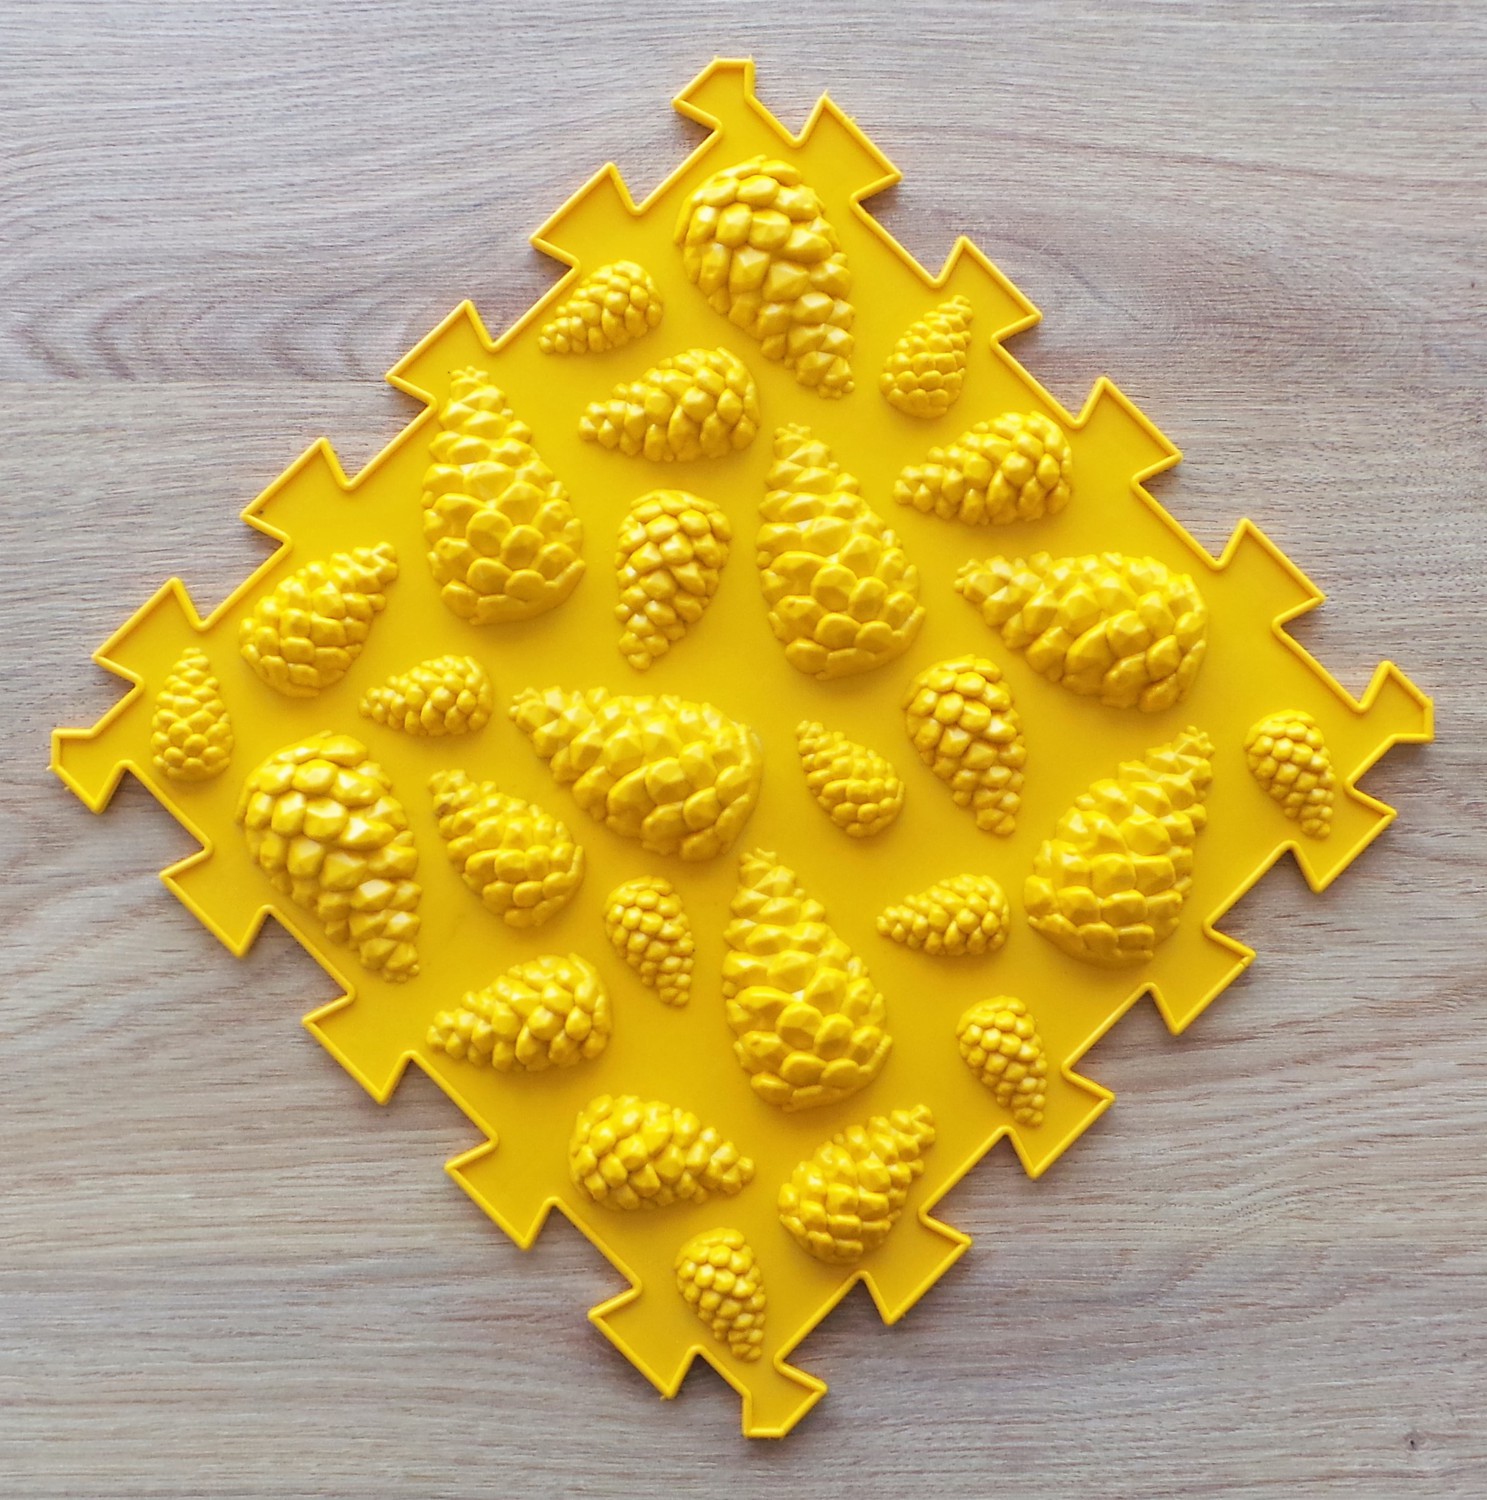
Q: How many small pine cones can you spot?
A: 10